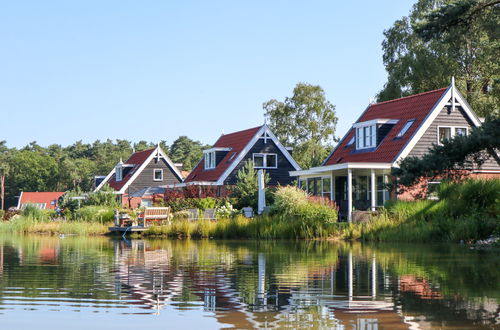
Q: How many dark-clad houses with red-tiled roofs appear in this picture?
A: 3